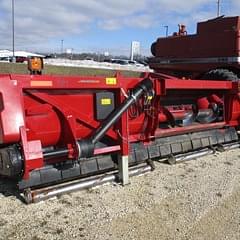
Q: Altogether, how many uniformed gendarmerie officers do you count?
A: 0